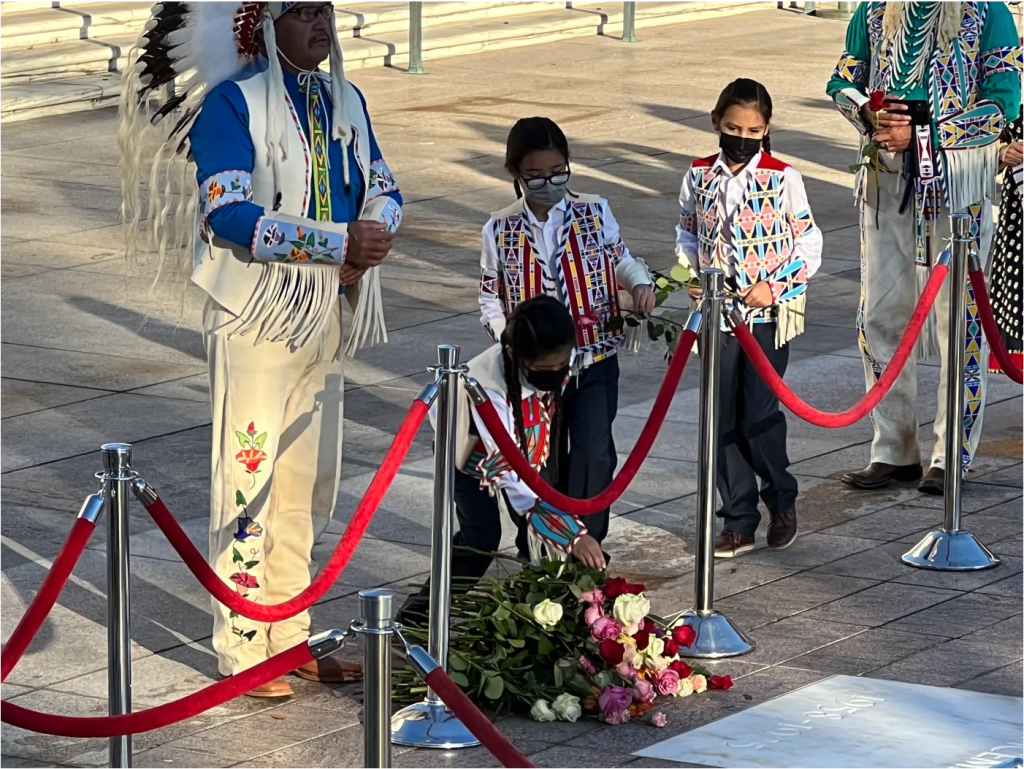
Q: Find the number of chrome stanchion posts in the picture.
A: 5